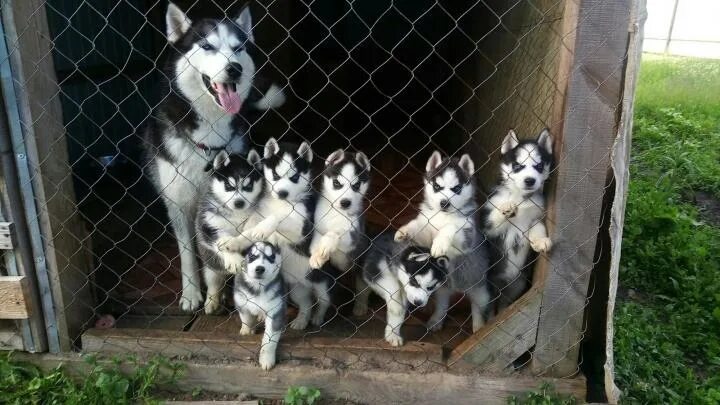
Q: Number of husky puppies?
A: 7